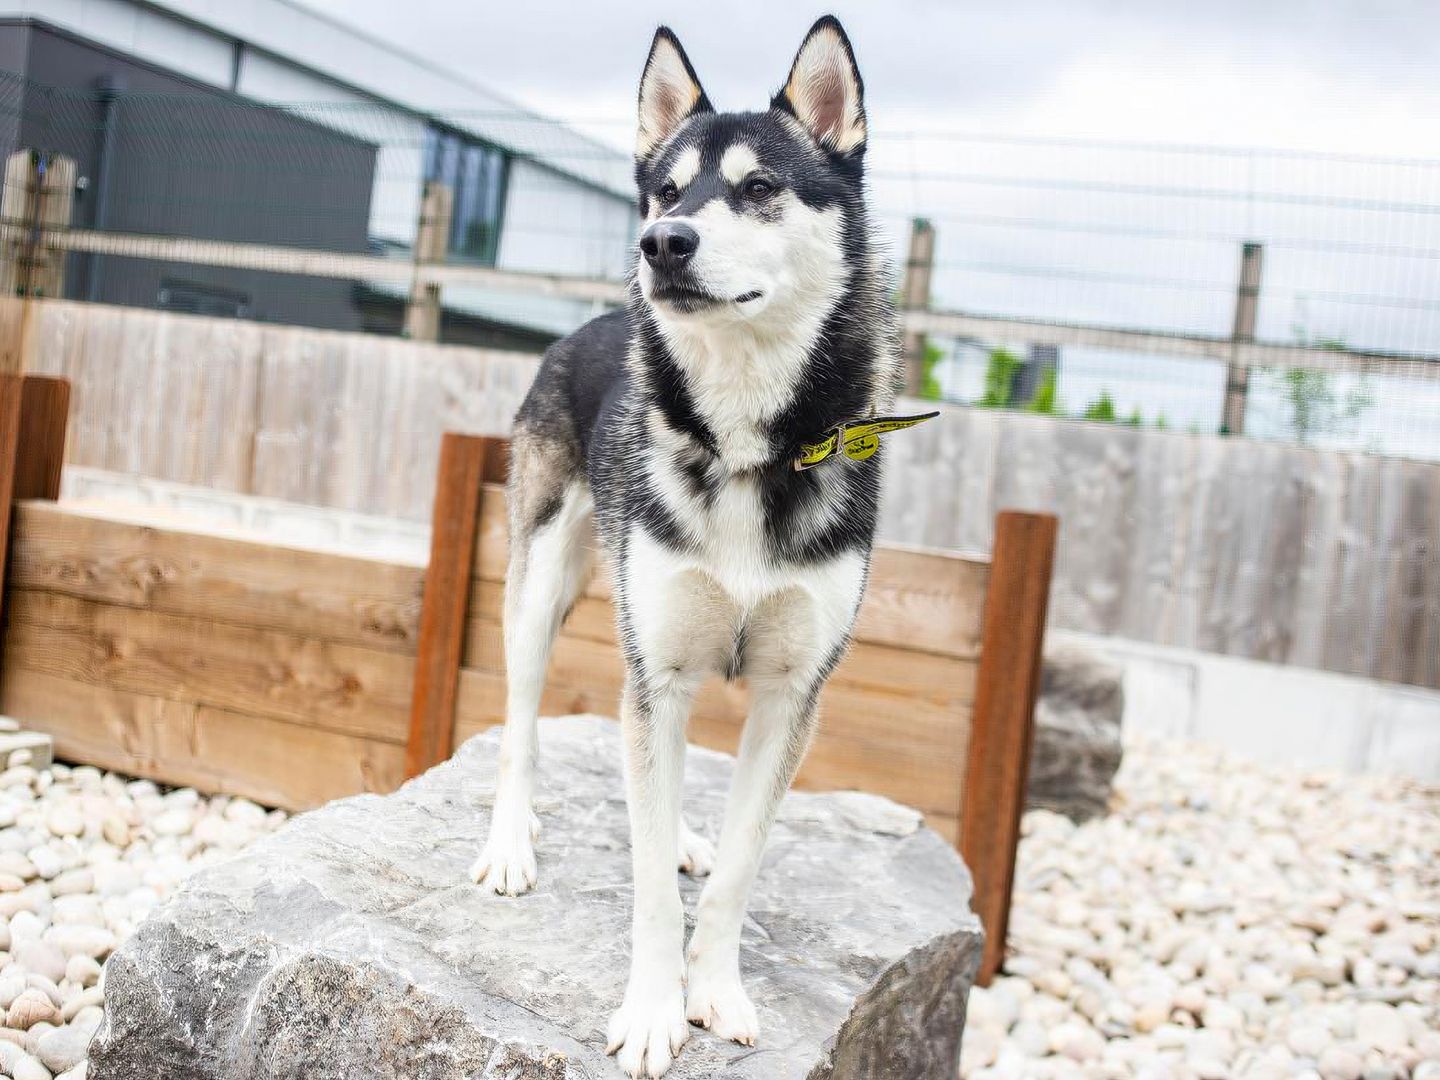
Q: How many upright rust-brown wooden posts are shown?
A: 3